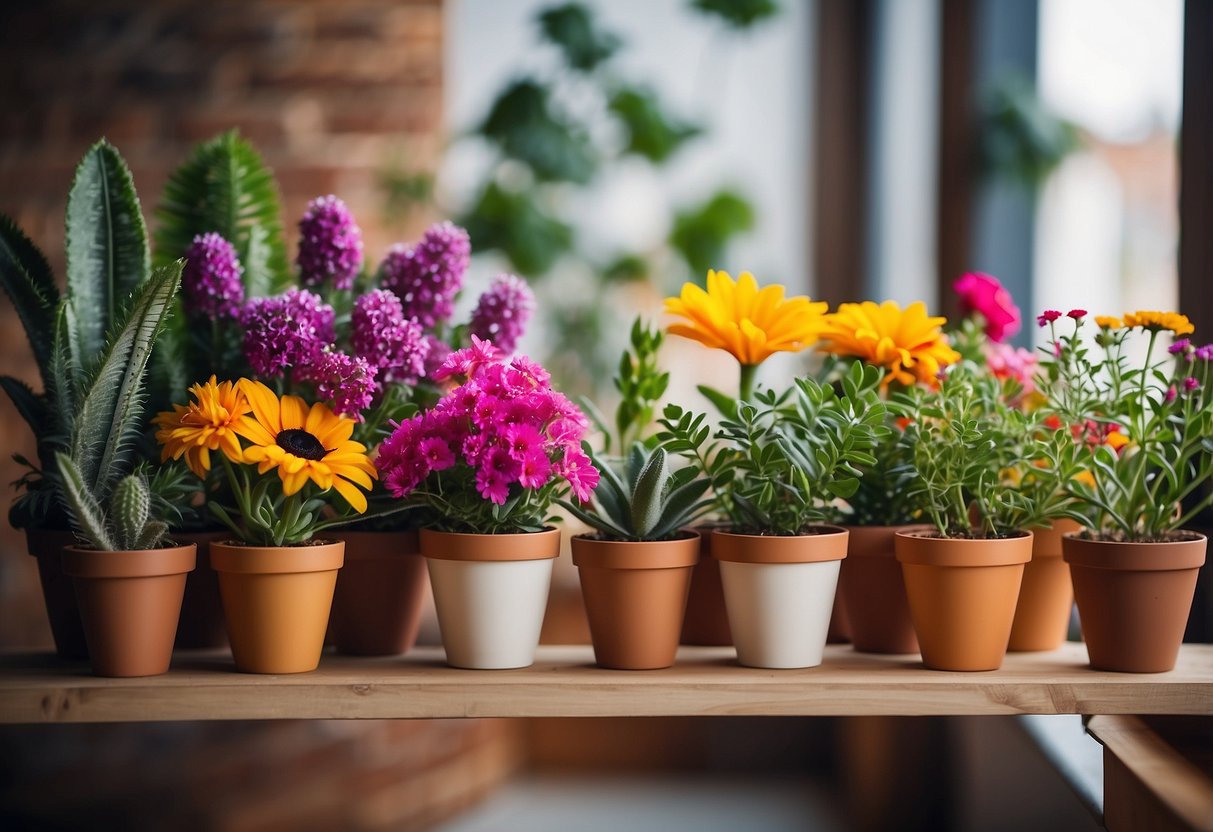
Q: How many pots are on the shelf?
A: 13